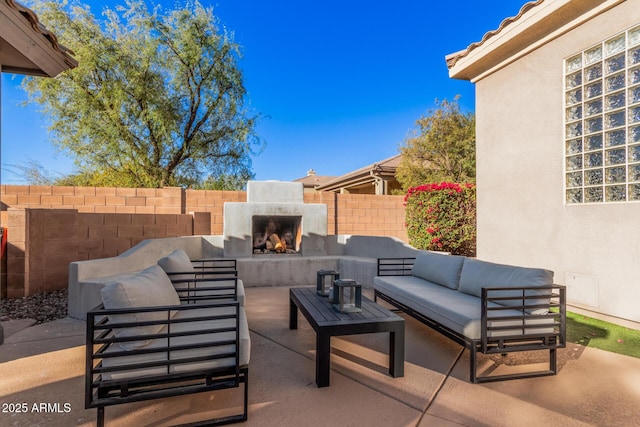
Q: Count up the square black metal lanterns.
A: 2